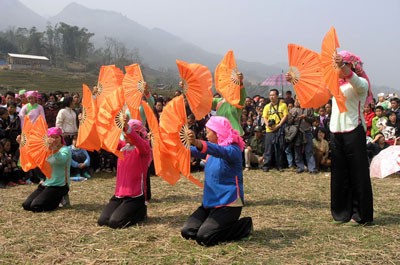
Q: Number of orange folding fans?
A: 12